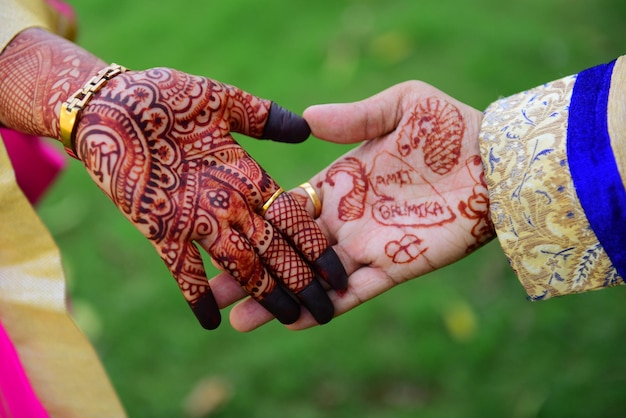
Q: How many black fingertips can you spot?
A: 5